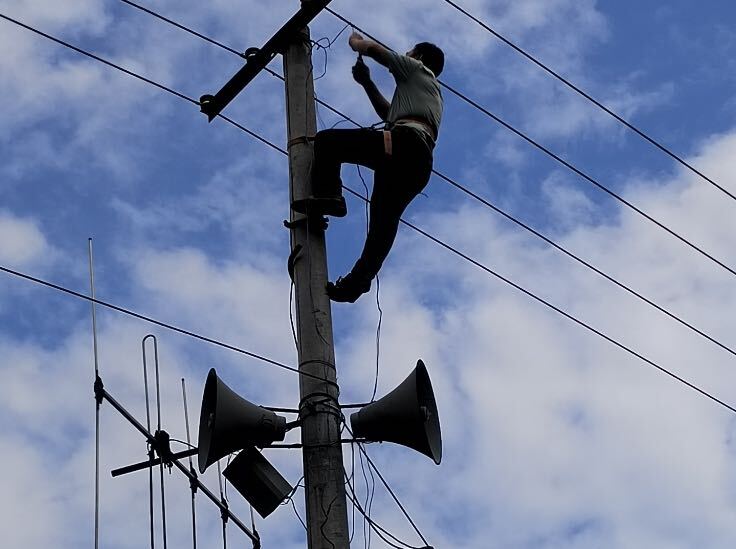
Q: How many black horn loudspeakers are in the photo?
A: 2